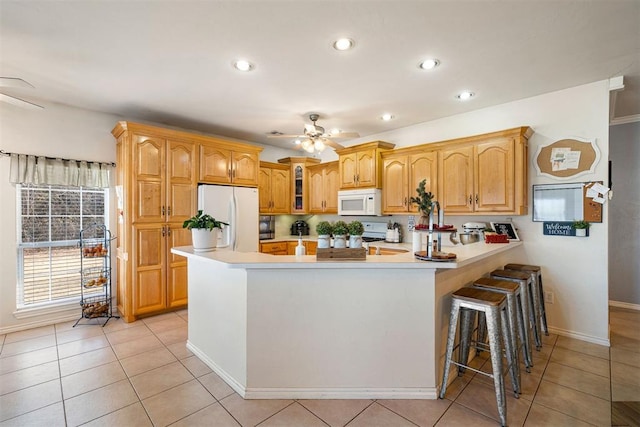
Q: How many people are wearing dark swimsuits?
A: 0